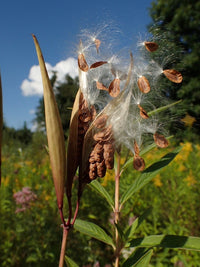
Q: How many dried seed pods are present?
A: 3